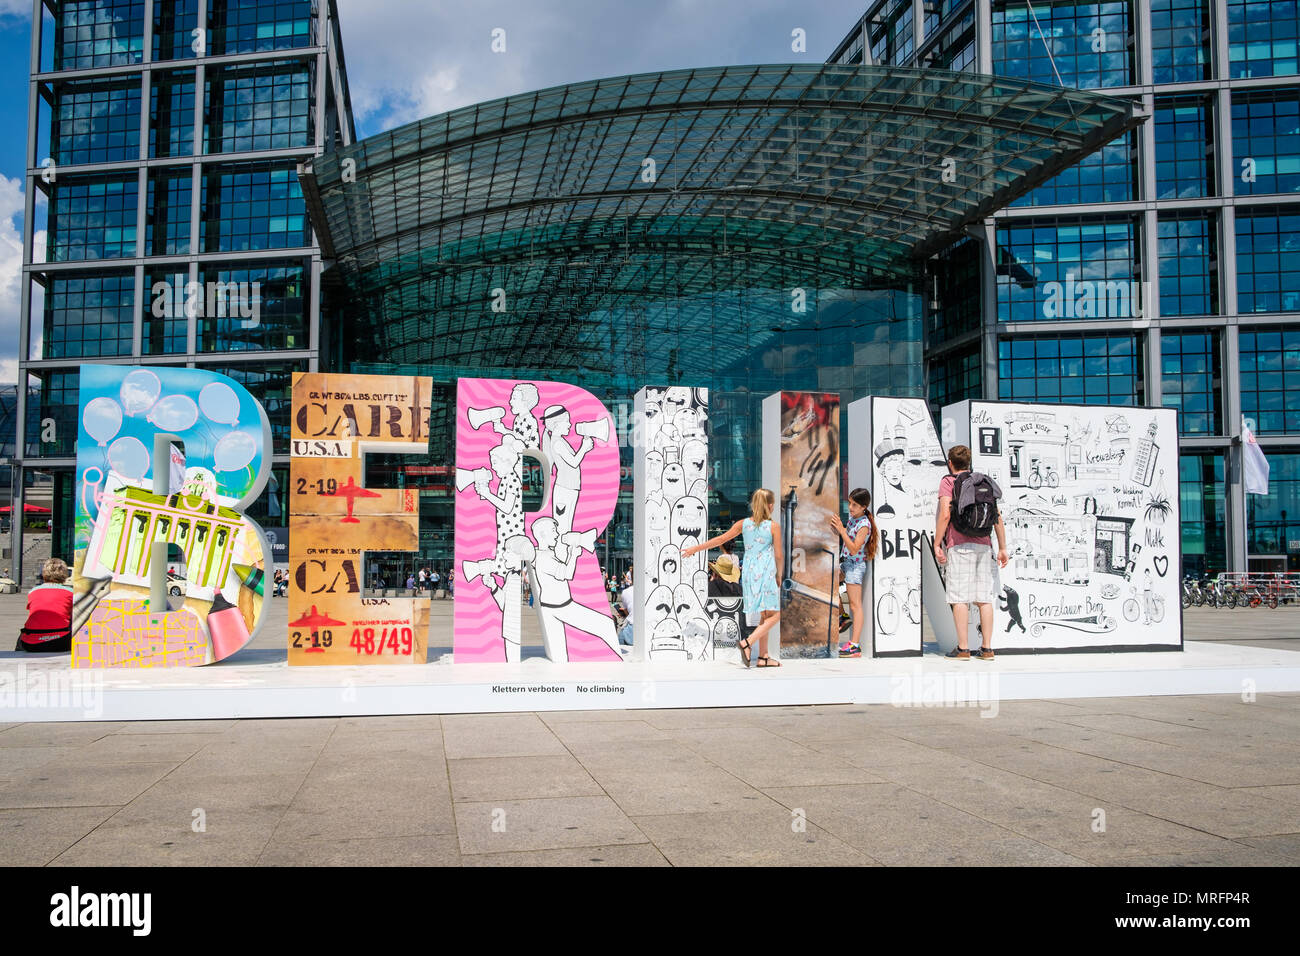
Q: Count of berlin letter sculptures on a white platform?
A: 6